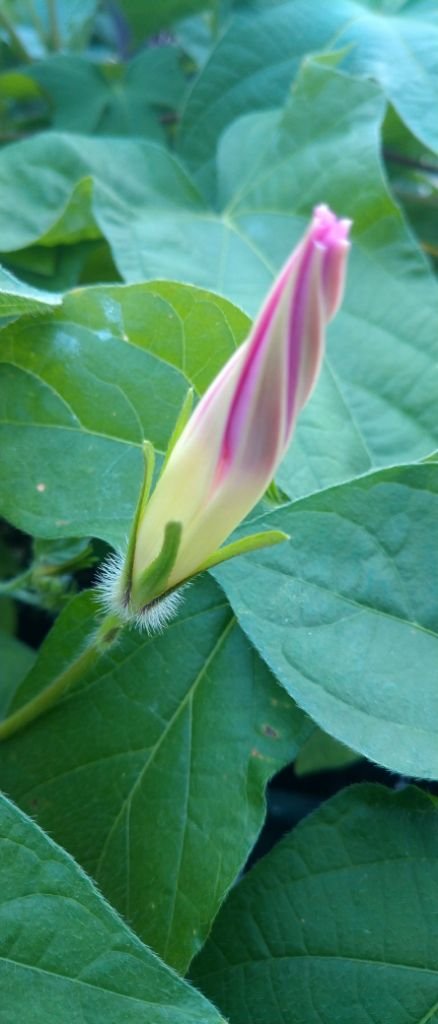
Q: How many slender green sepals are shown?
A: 4